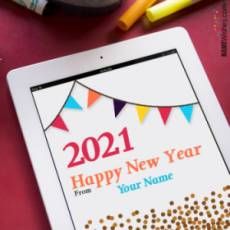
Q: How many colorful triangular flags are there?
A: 7